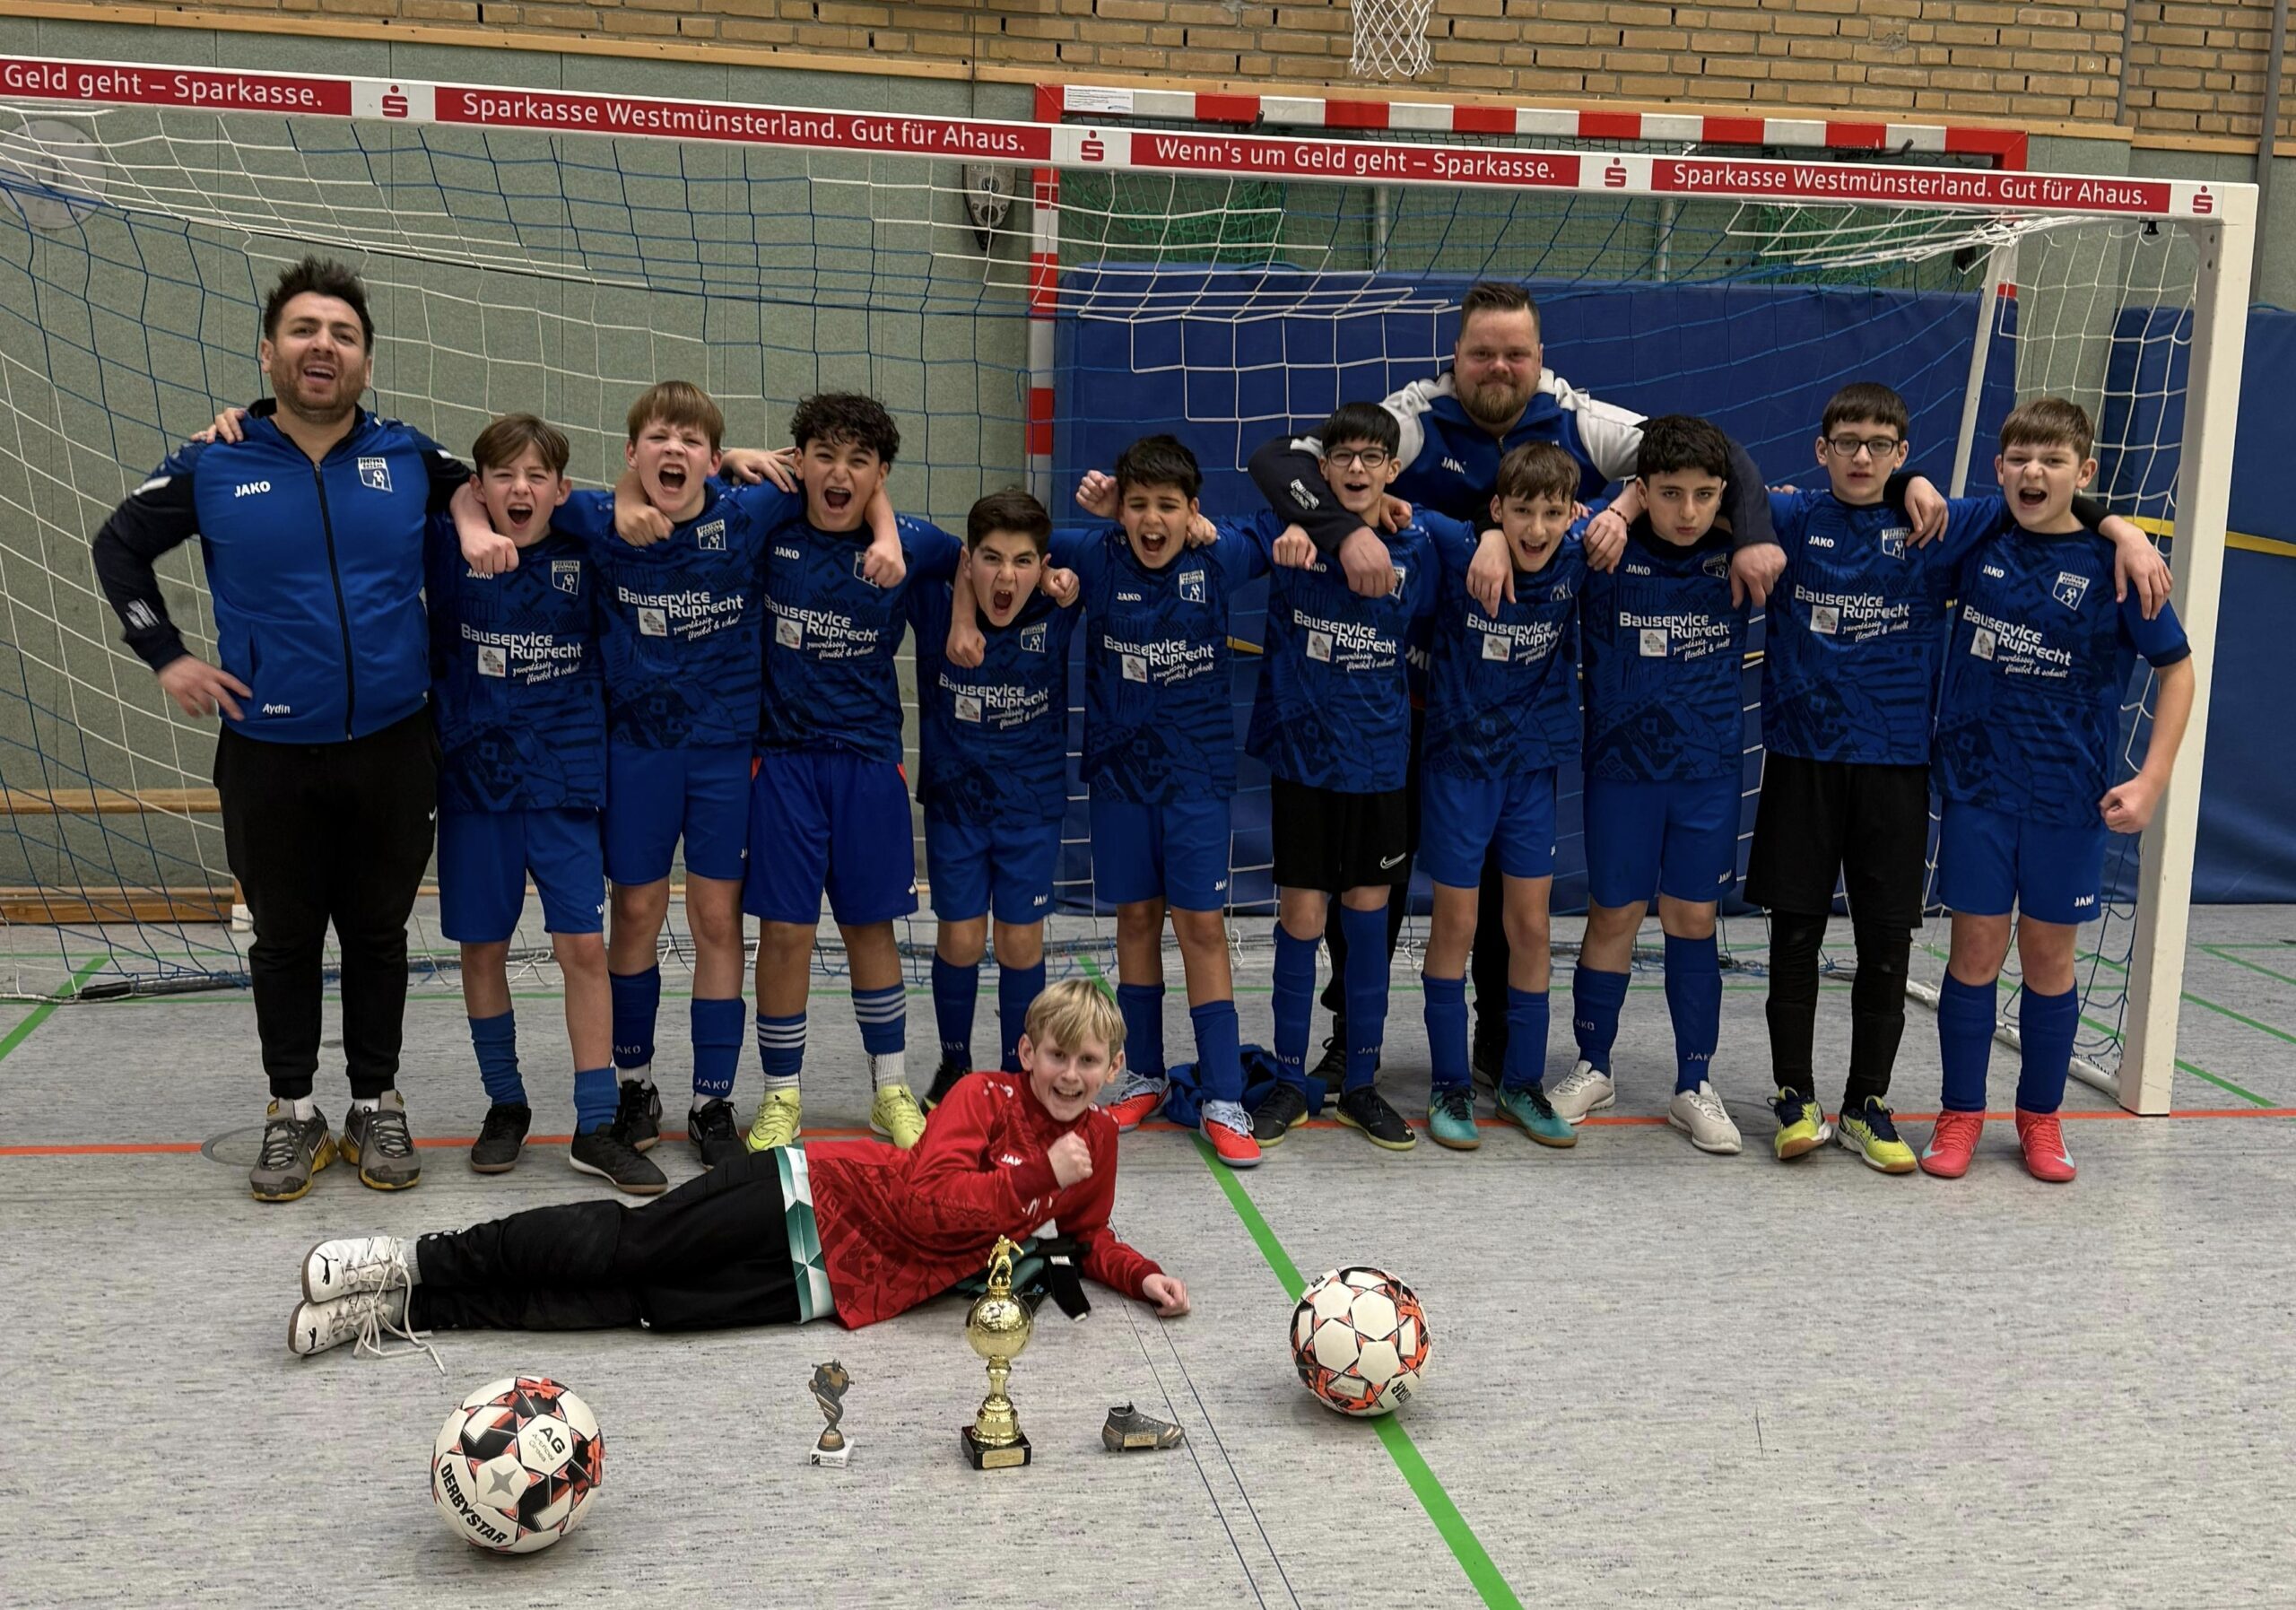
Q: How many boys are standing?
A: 10